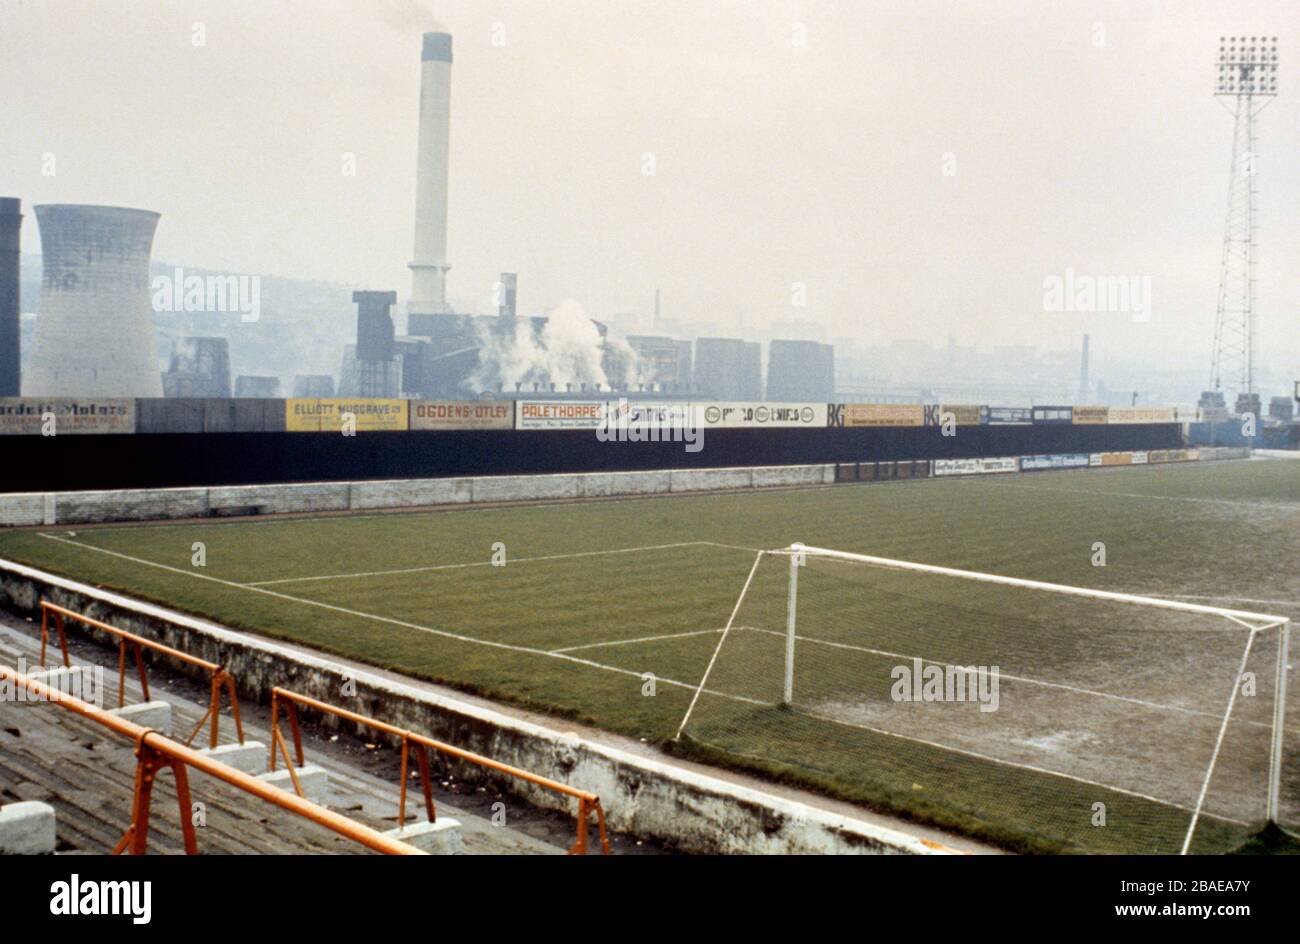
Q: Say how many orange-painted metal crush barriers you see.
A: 3